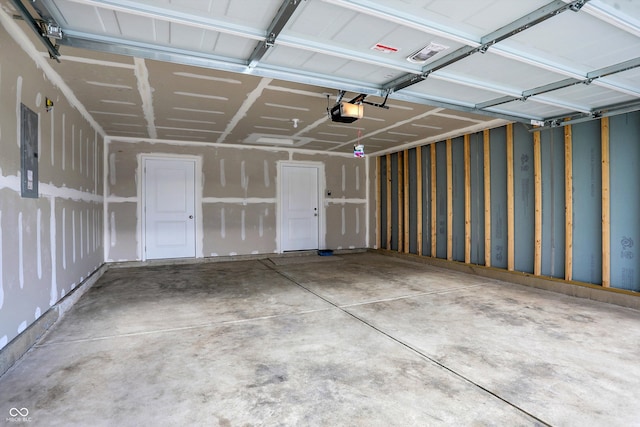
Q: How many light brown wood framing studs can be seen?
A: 13